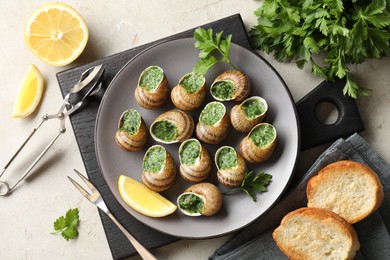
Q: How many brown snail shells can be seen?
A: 12